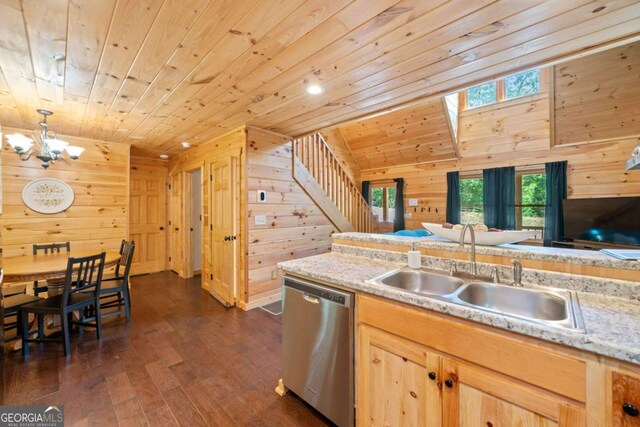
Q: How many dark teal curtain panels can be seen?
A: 5